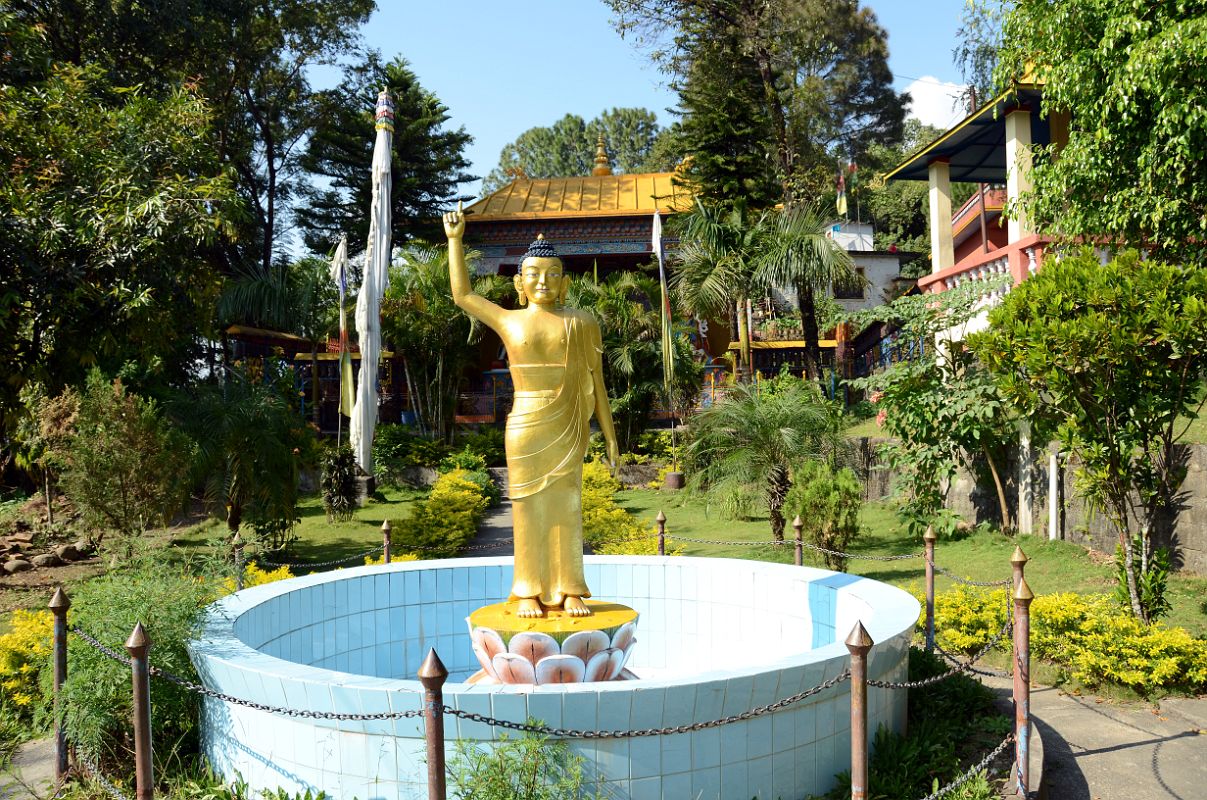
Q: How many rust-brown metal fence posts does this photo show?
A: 11